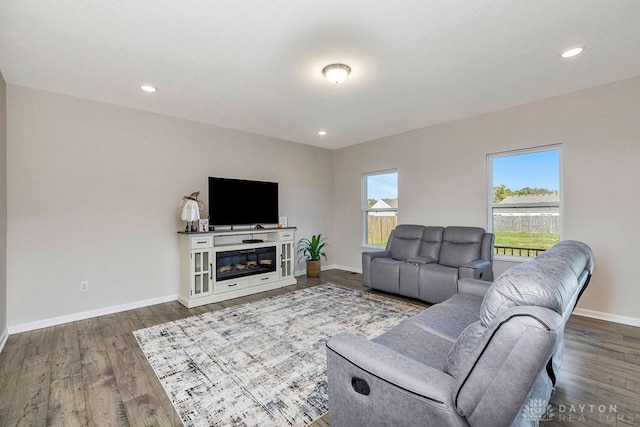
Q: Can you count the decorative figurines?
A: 1